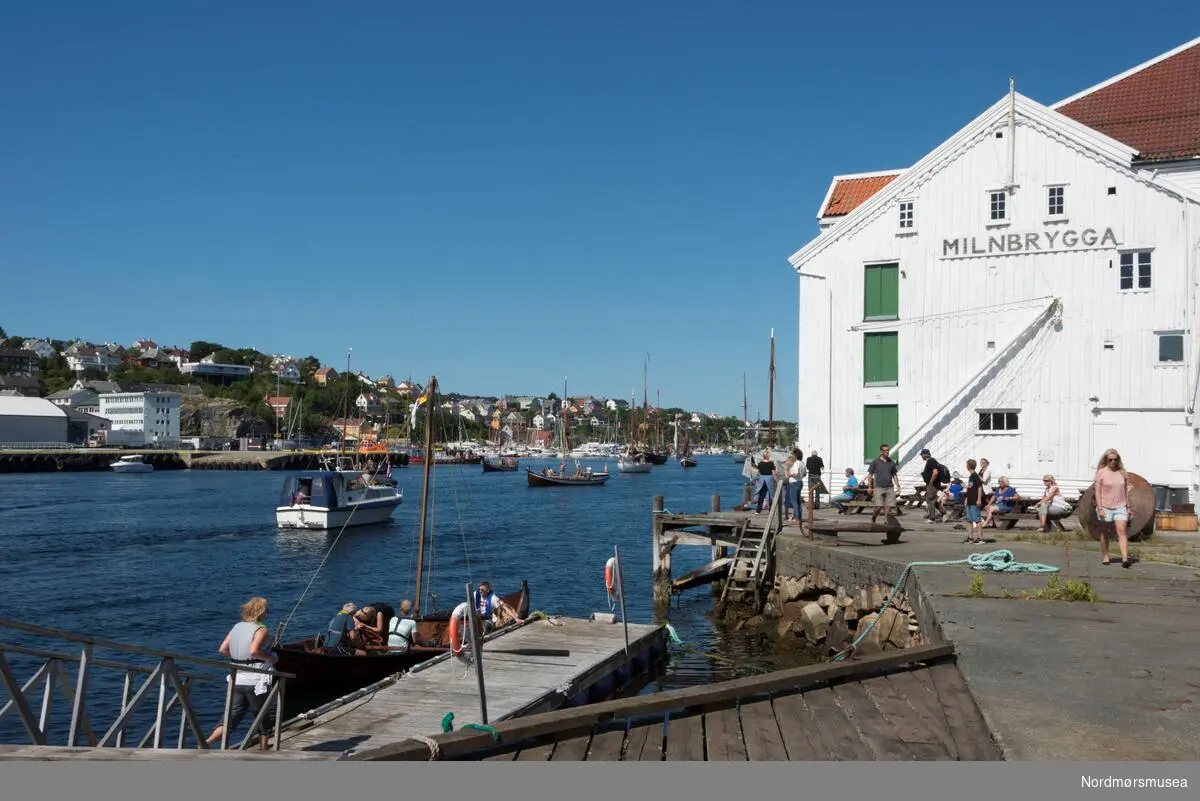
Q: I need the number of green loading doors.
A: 3